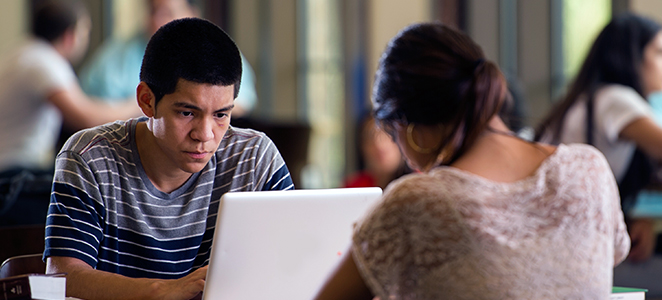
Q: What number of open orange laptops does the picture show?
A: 0